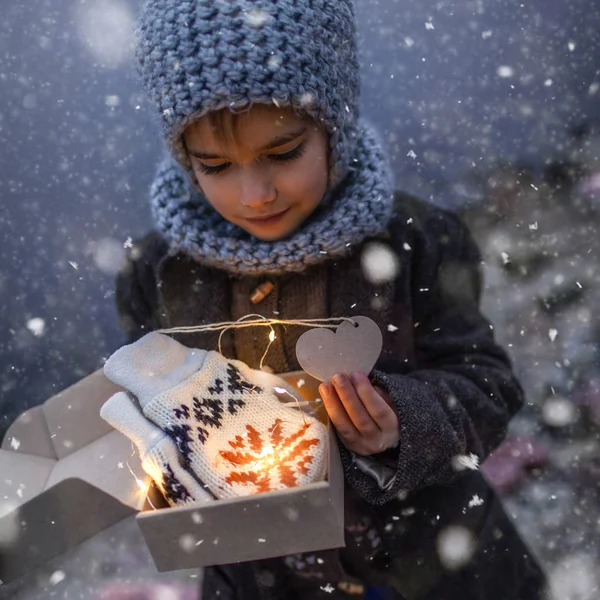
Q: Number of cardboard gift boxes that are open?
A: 1